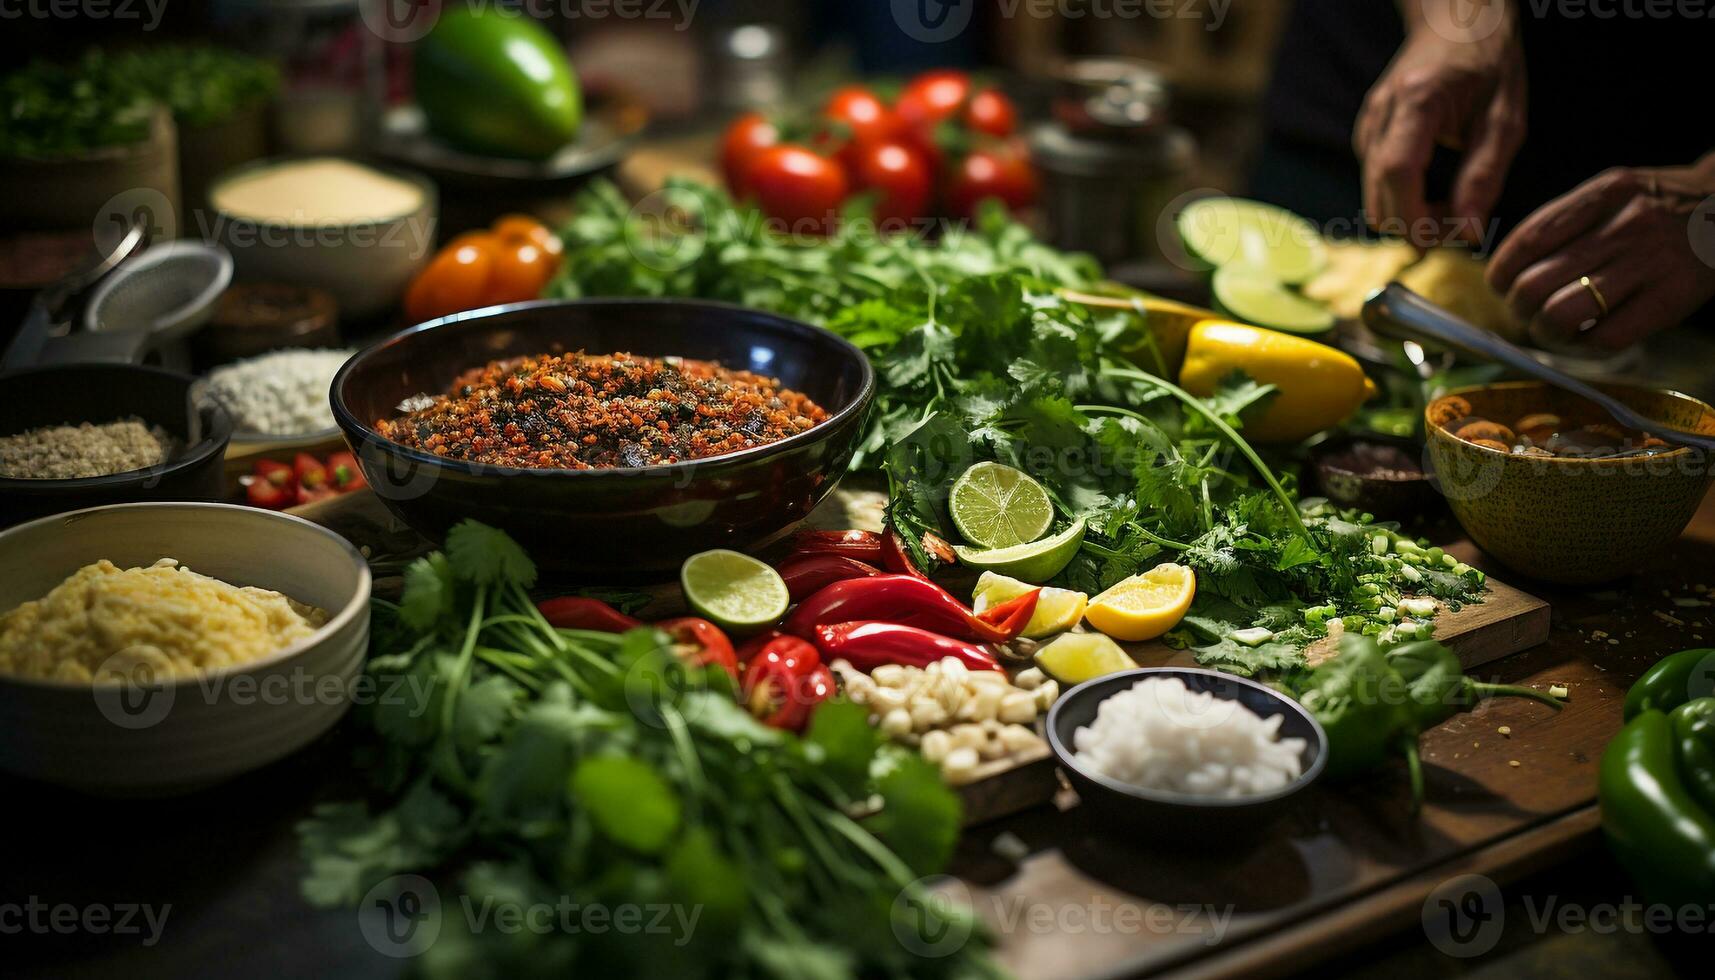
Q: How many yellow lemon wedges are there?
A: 3